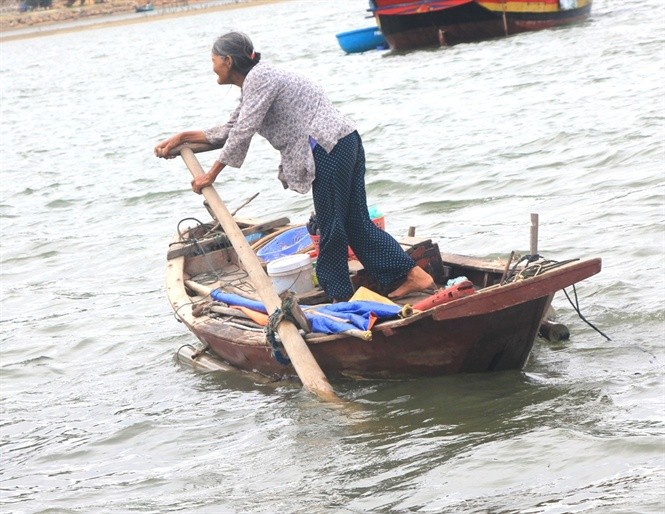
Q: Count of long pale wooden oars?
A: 1